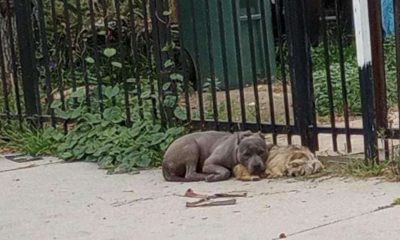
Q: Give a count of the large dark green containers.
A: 1